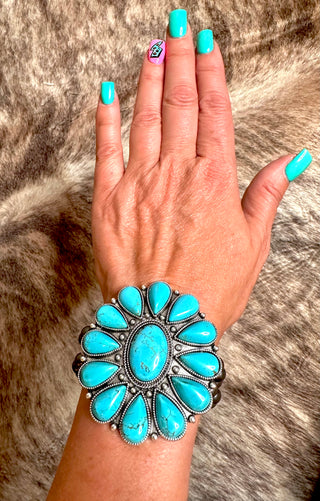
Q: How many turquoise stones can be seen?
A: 13